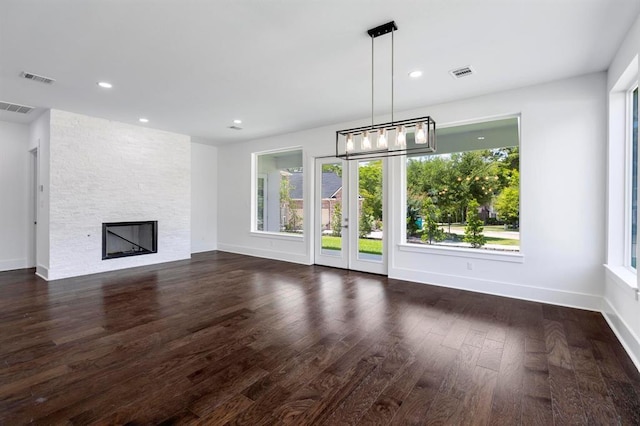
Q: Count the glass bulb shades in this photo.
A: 5